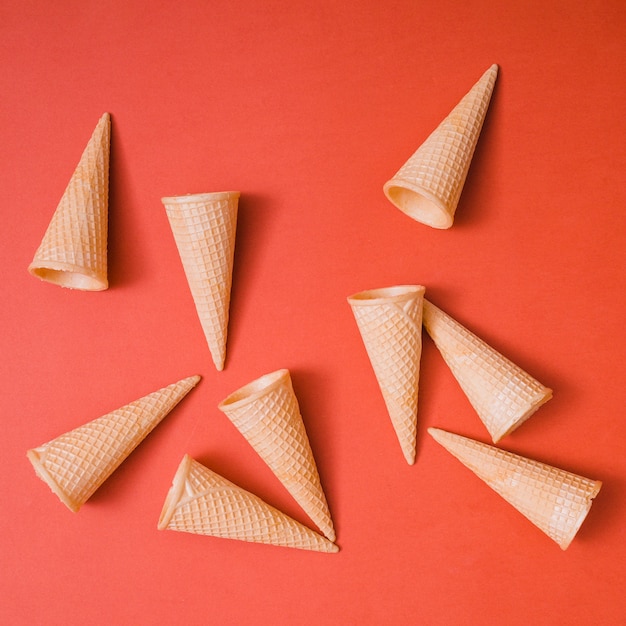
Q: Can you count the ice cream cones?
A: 9